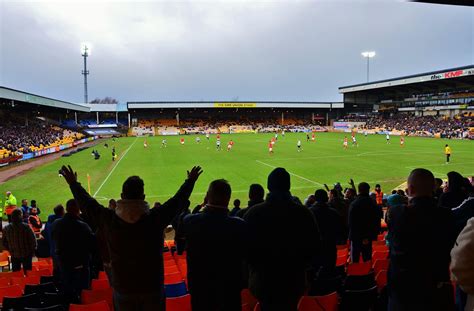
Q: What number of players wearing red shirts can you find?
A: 10